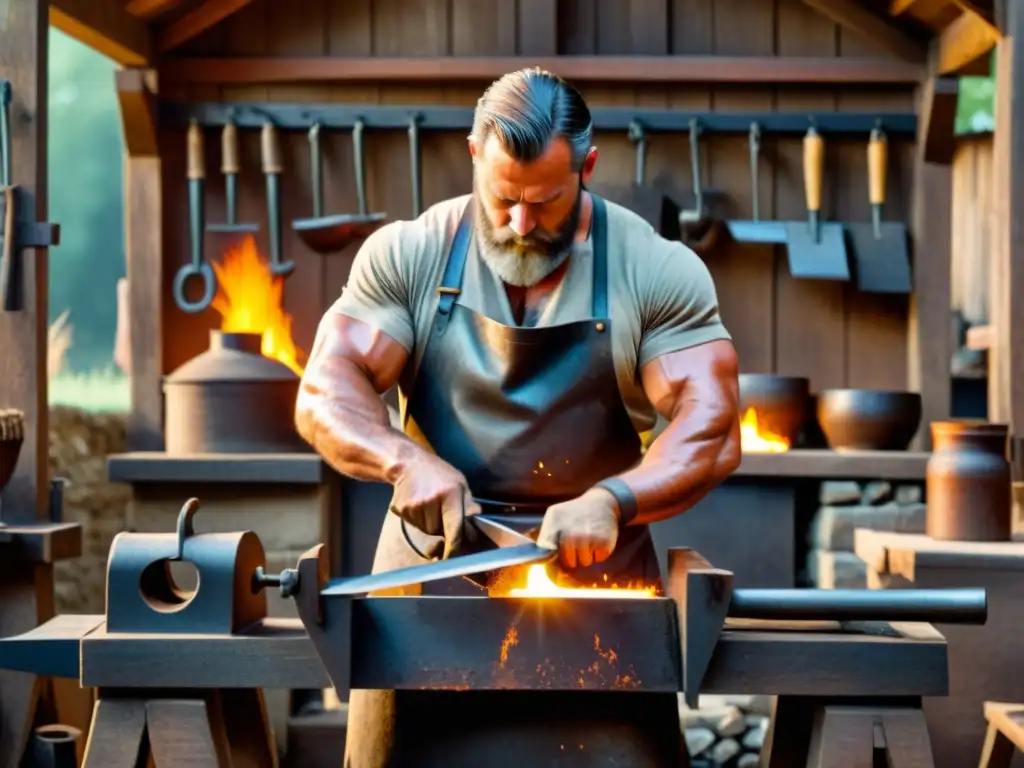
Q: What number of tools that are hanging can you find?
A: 11